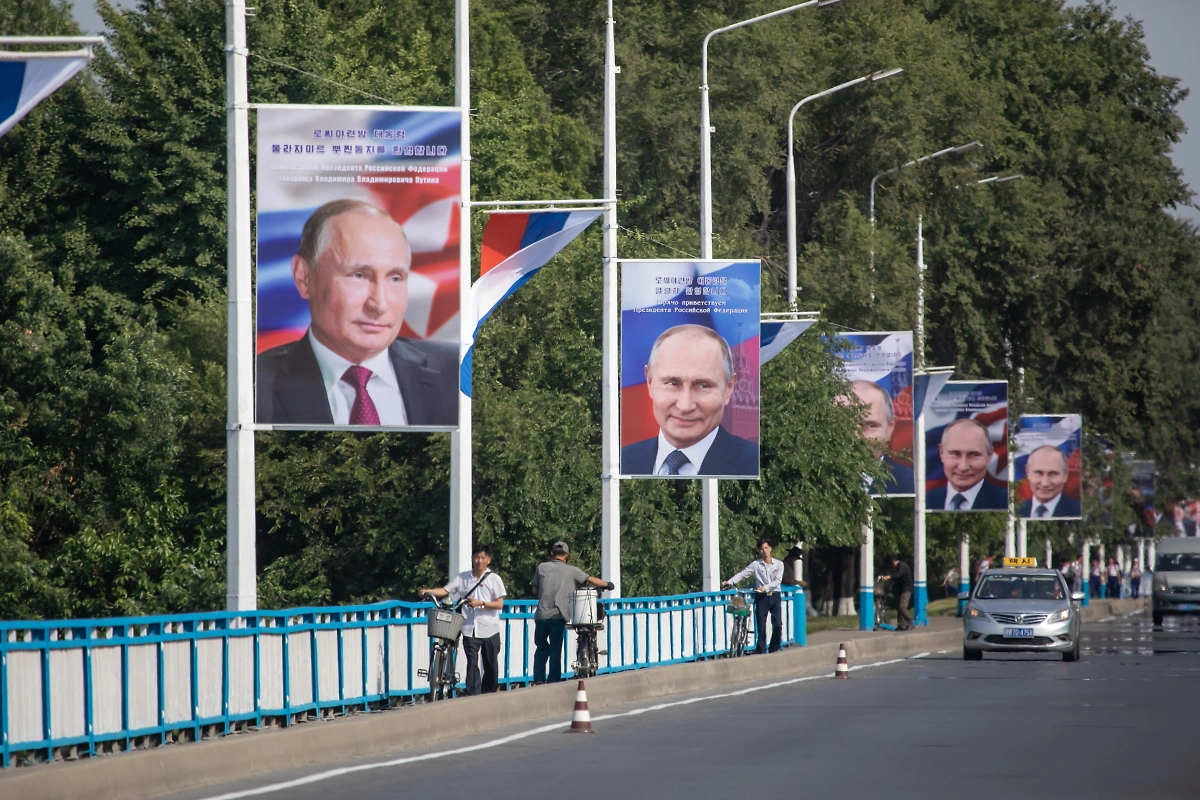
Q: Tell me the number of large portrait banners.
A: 5